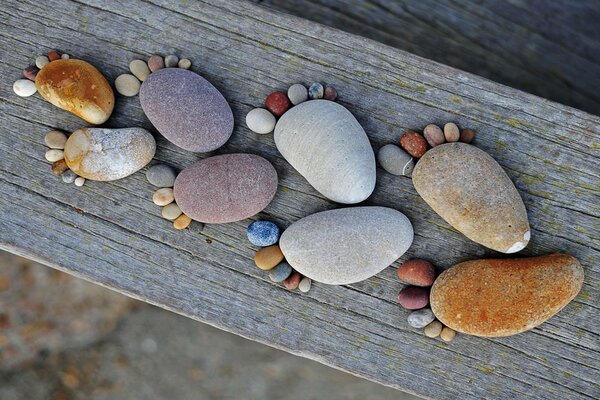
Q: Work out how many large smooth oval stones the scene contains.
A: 8